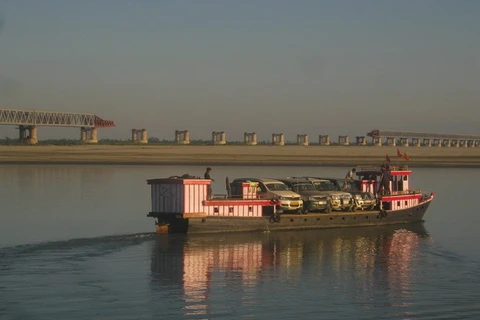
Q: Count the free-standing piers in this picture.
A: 9